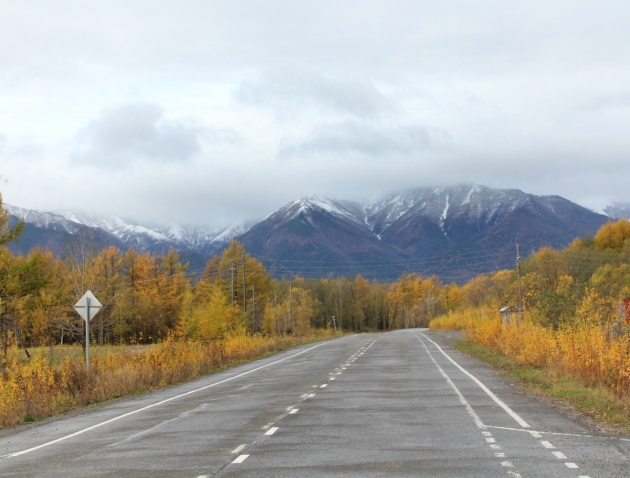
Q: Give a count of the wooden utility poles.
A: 6